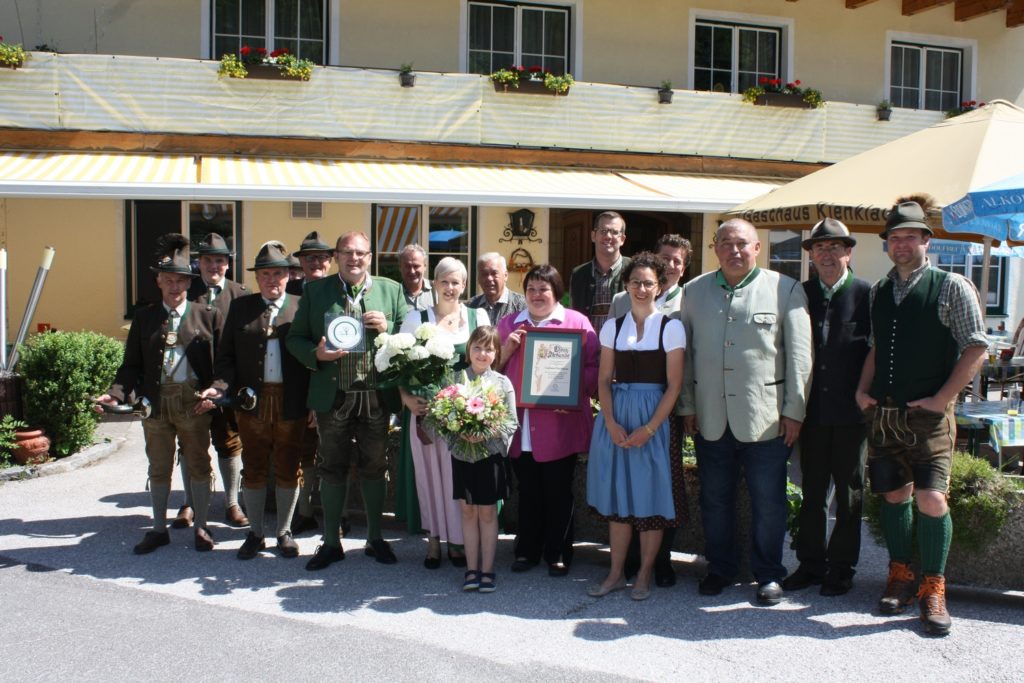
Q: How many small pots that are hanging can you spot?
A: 3